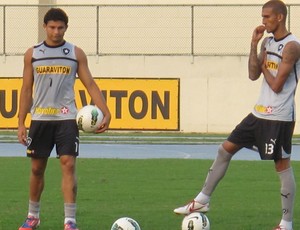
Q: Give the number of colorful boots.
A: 2